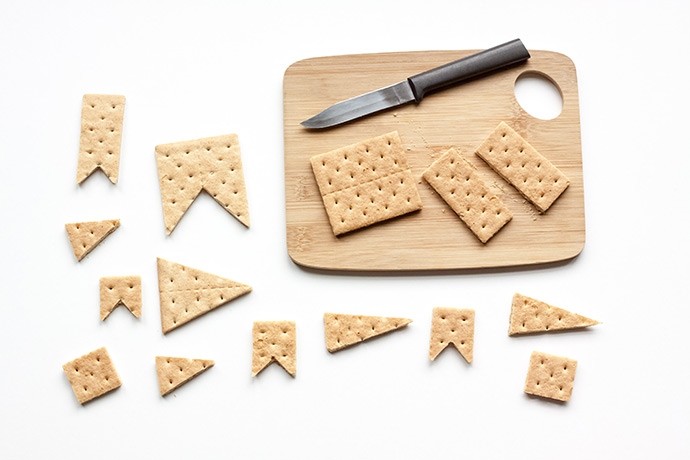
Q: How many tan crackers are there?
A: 15